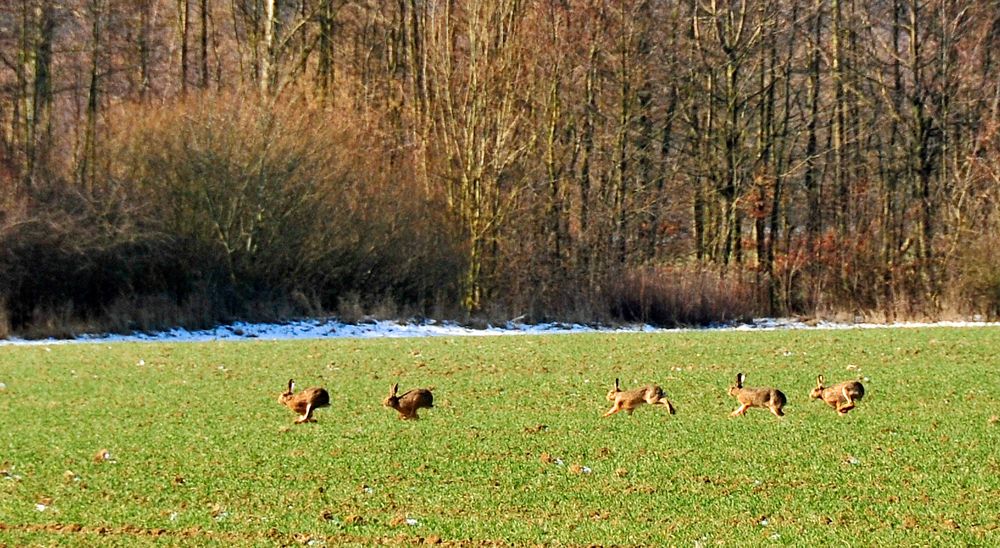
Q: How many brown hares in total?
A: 5